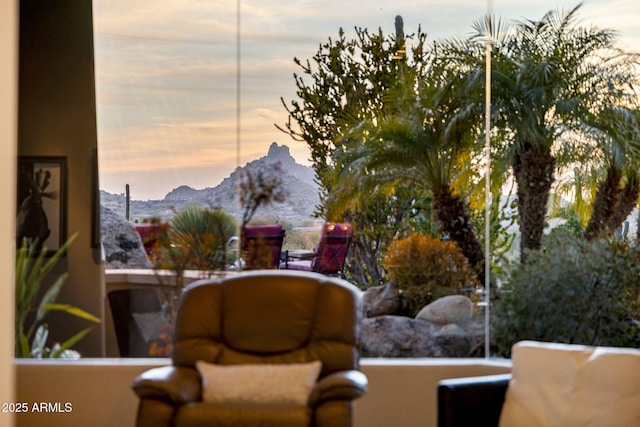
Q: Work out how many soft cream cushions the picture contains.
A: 2